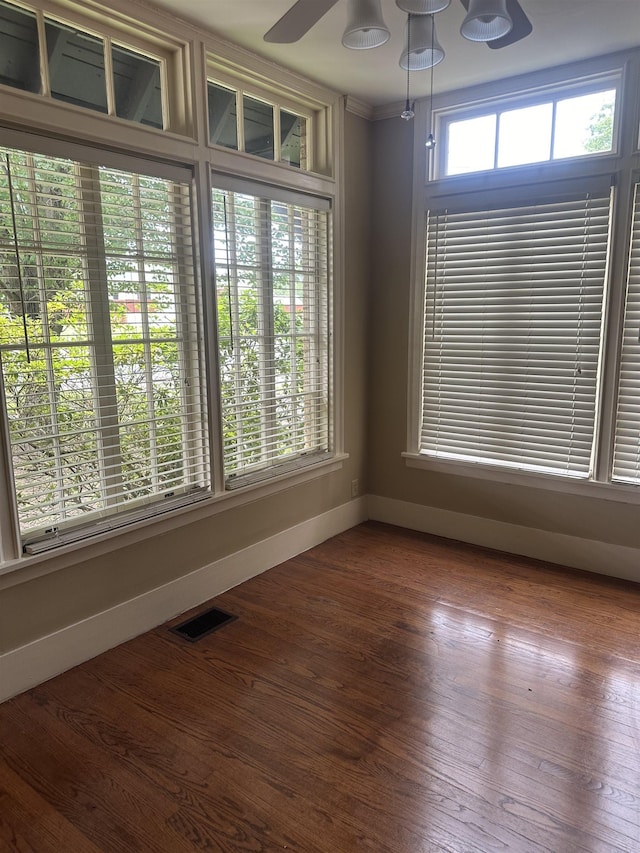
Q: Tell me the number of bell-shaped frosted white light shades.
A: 4